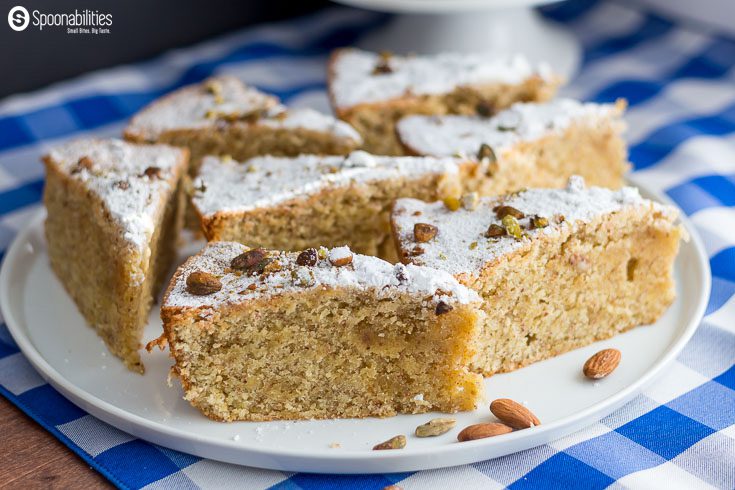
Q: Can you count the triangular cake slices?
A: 7